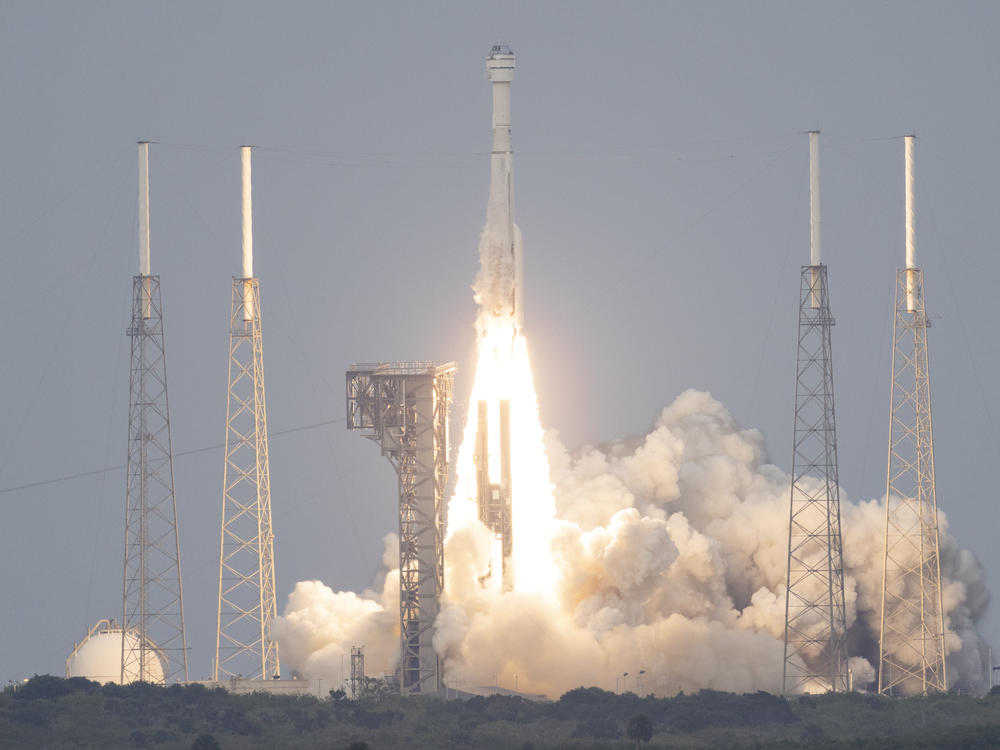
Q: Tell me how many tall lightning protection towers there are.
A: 4